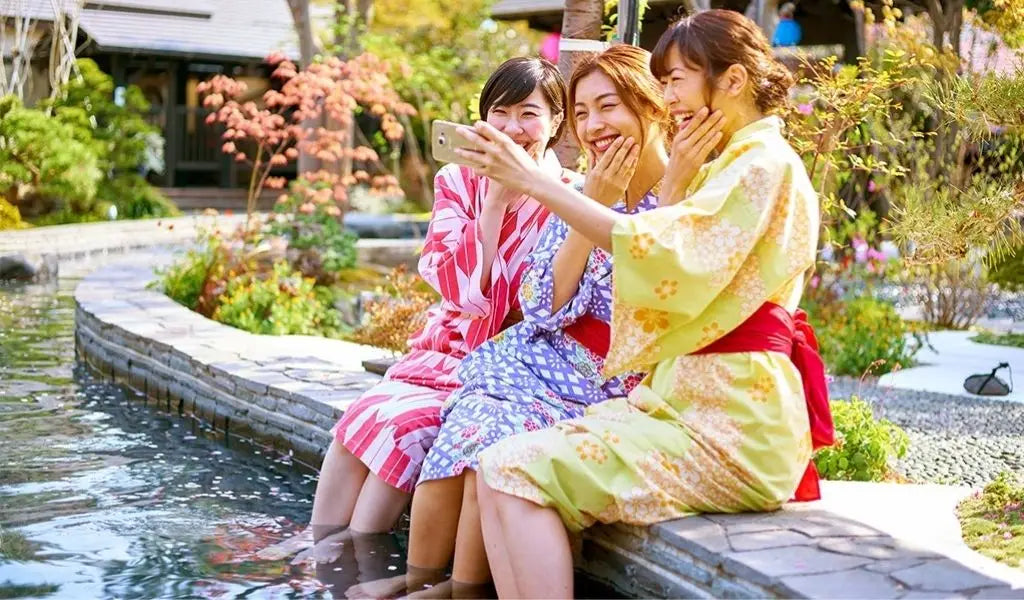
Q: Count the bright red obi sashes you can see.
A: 2